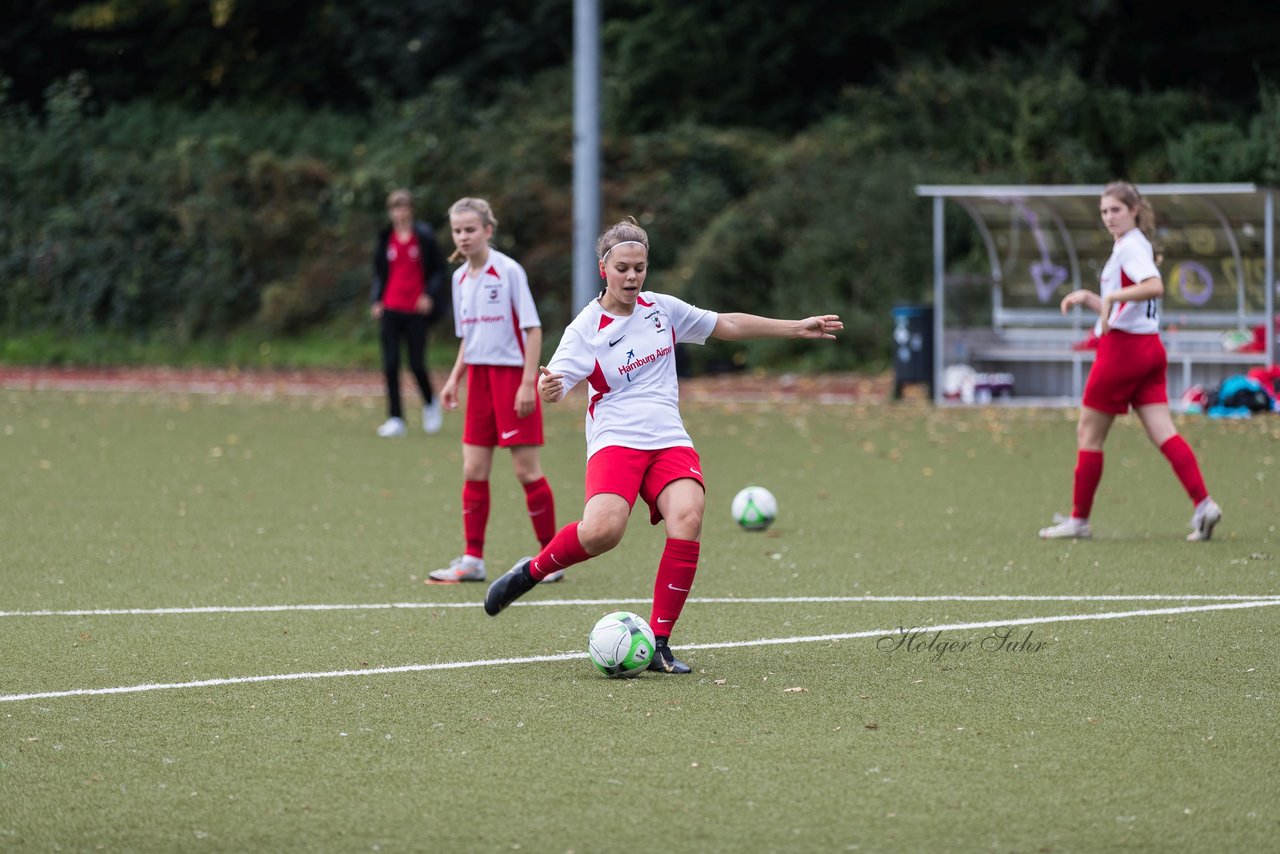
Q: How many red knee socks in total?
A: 6